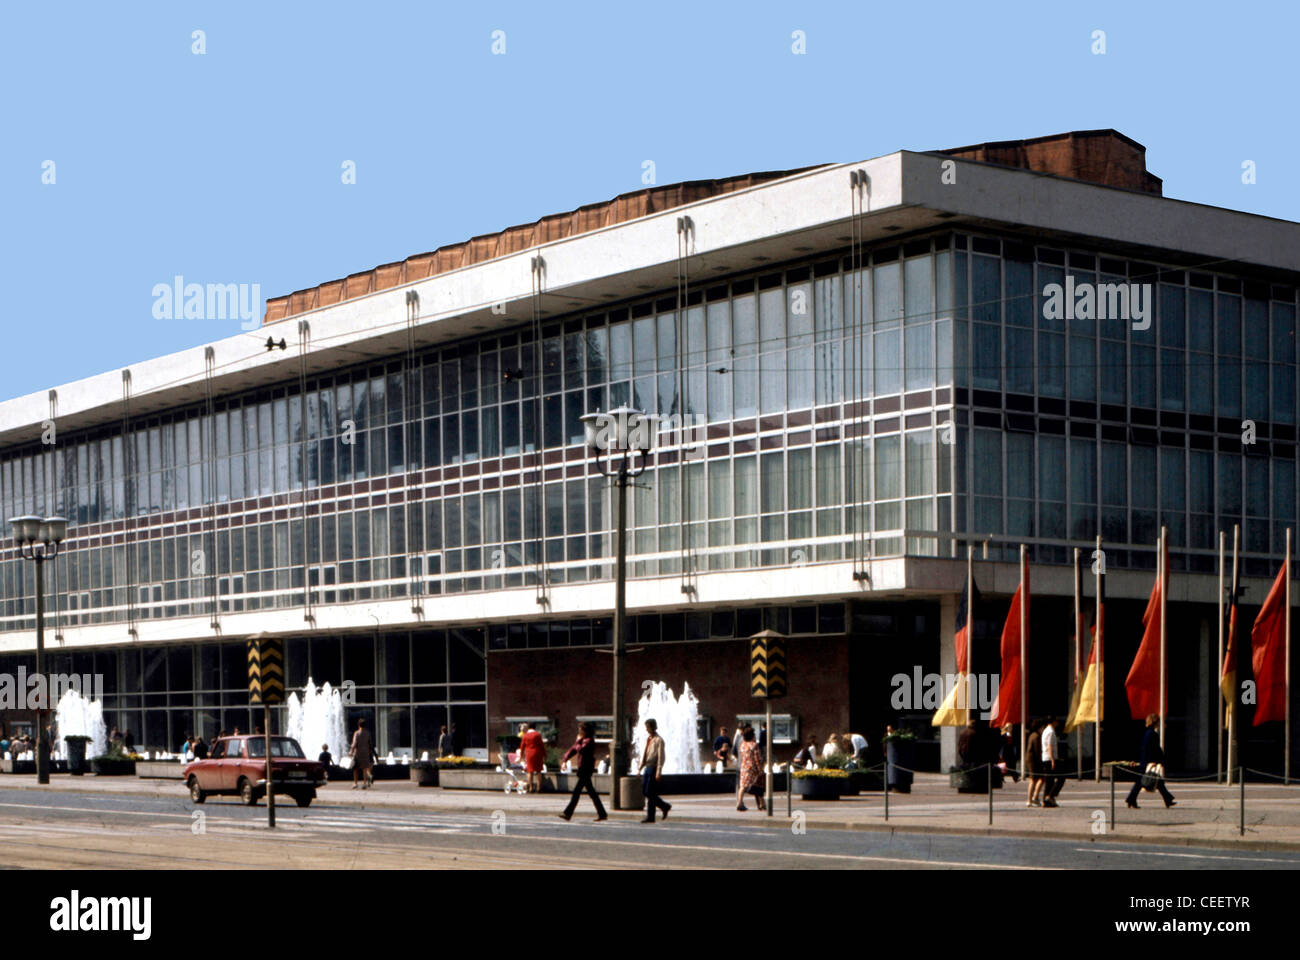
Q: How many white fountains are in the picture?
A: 3